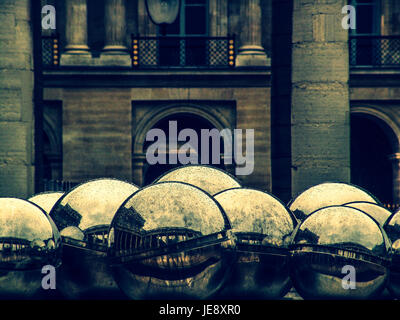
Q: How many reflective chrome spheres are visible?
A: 10